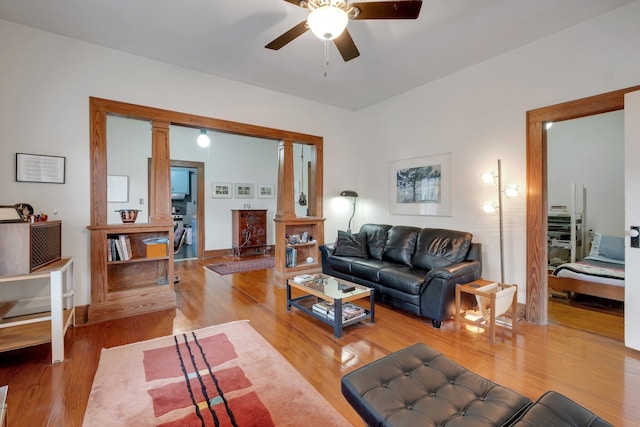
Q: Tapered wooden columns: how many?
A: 2